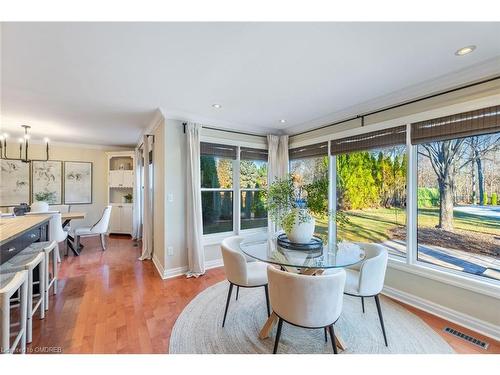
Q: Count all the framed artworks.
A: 3